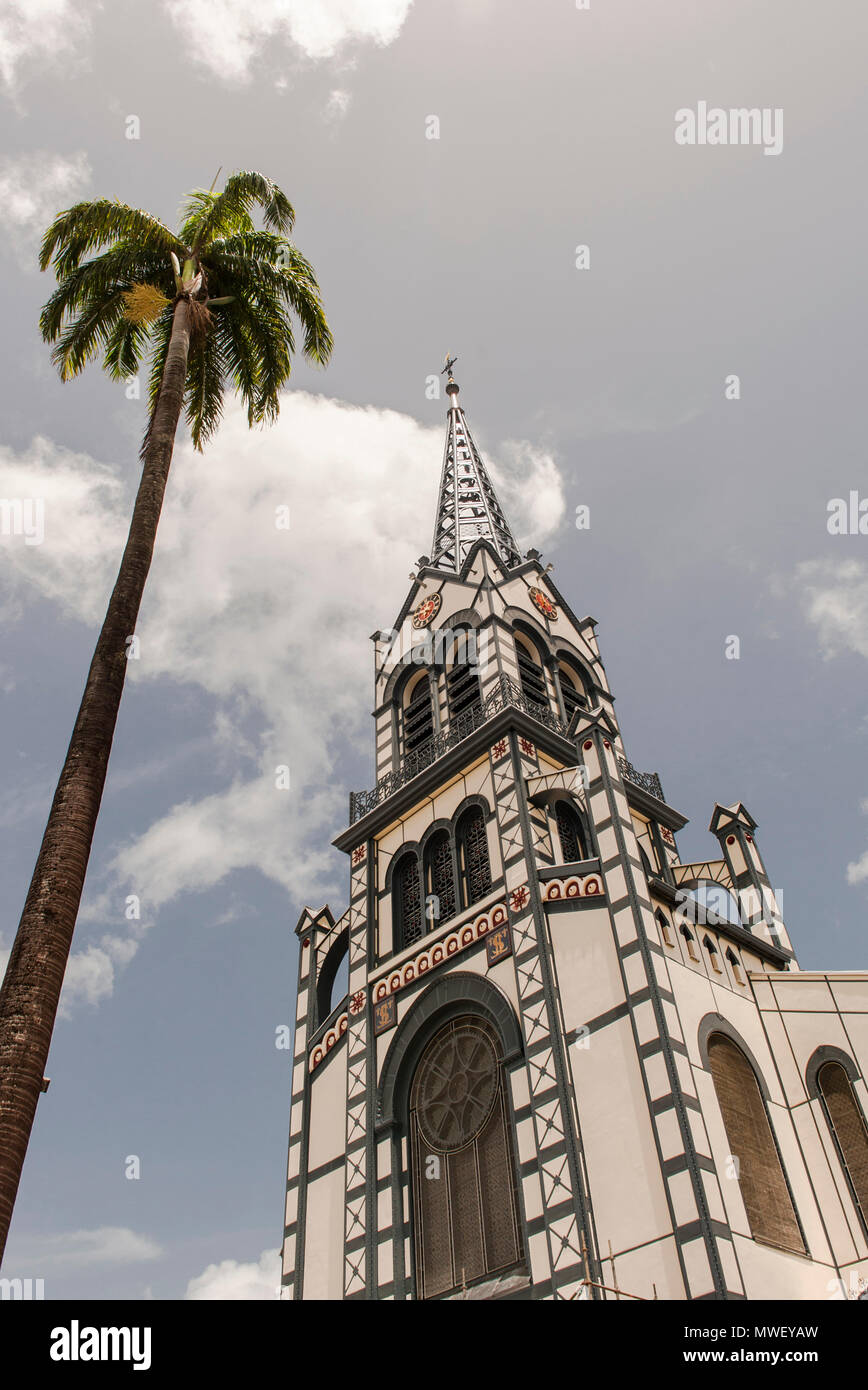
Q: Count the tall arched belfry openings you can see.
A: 4